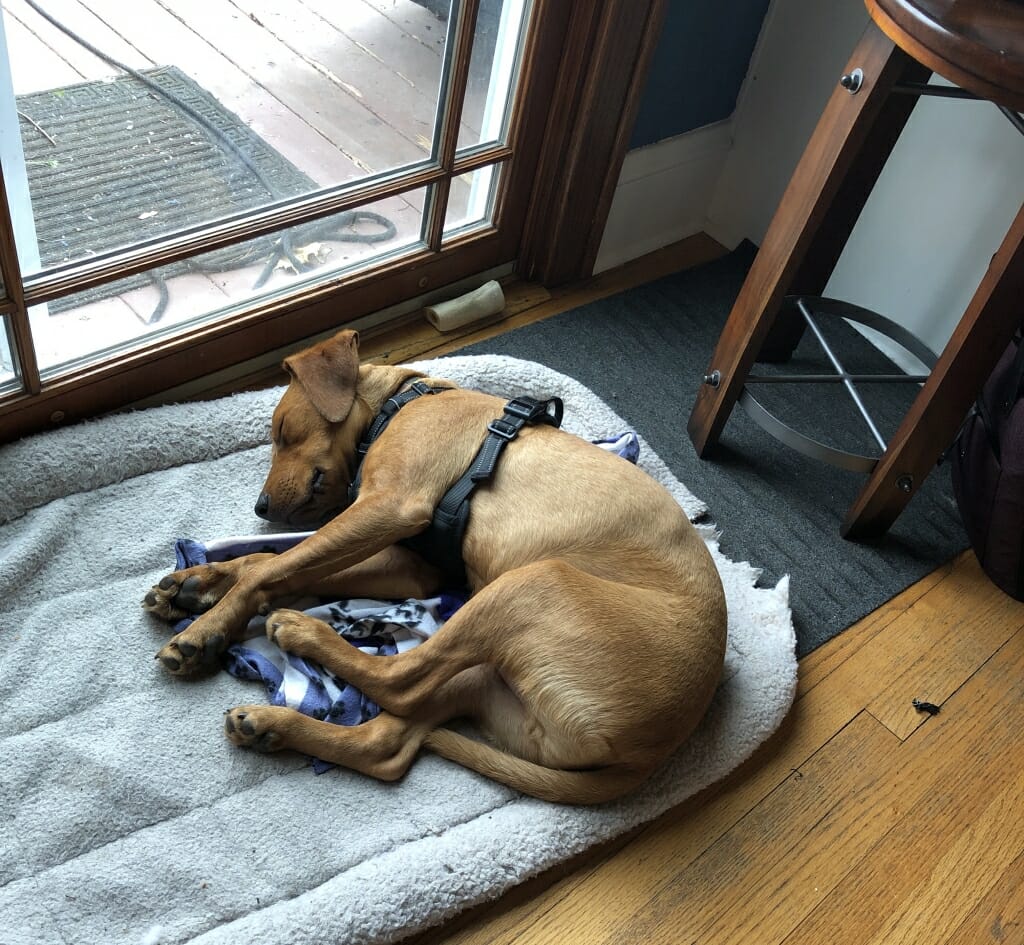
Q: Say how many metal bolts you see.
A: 3